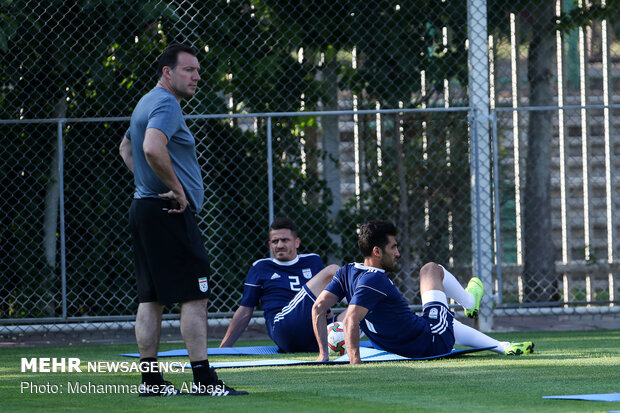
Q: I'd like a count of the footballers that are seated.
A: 2